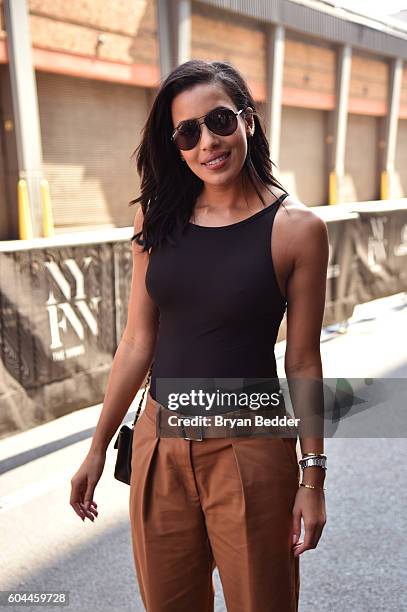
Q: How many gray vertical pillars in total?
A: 5